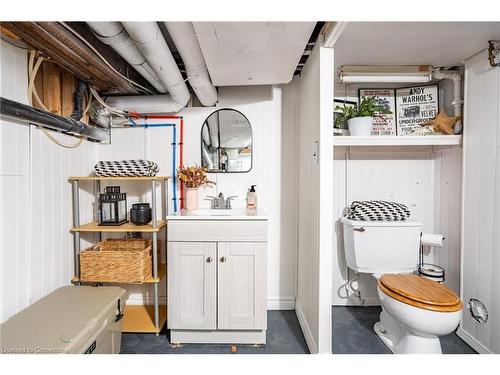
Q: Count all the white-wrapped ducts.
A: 3